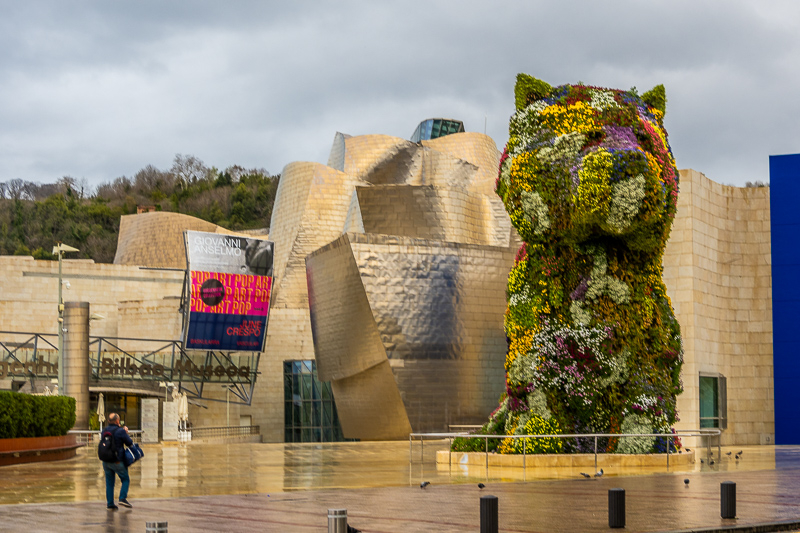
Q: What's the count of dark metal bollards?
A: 3